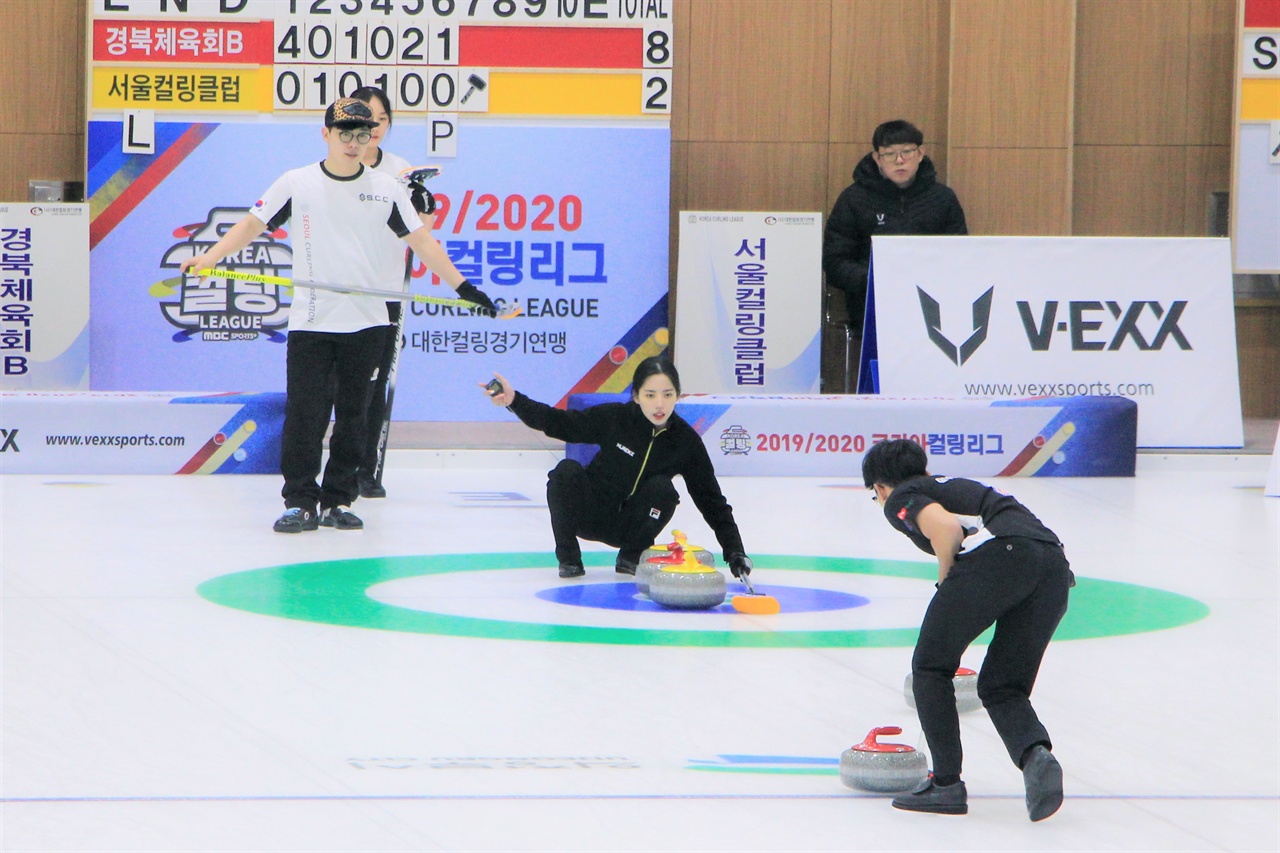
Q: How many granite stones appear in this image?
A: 5